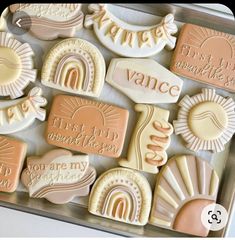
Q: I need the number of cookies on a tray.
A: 14